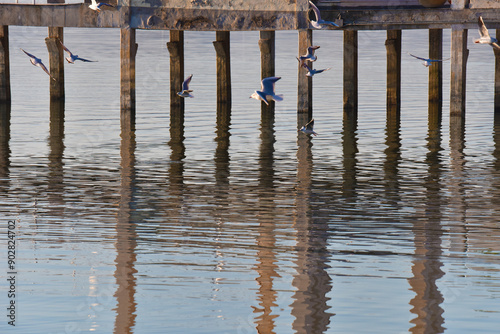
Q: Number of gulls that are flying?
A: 11